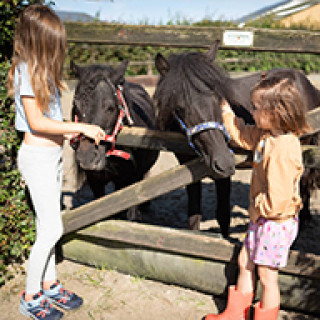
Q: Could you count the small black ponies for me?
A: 2